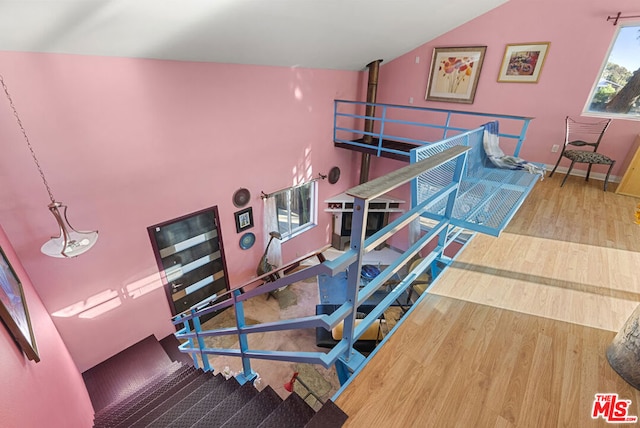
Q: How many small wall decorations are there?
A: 4